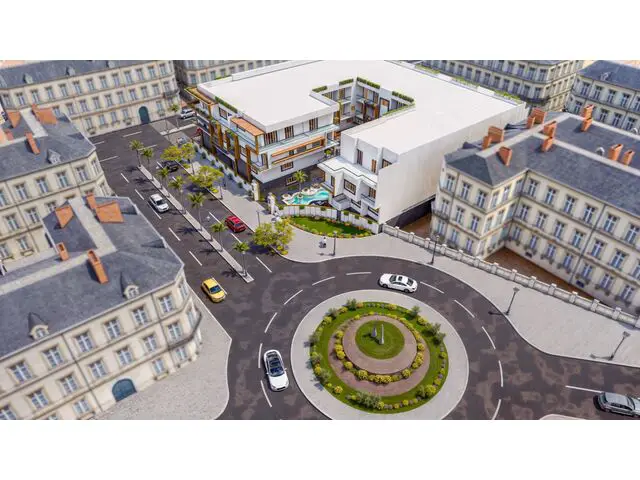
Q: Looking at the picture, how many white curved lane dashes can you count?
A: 11